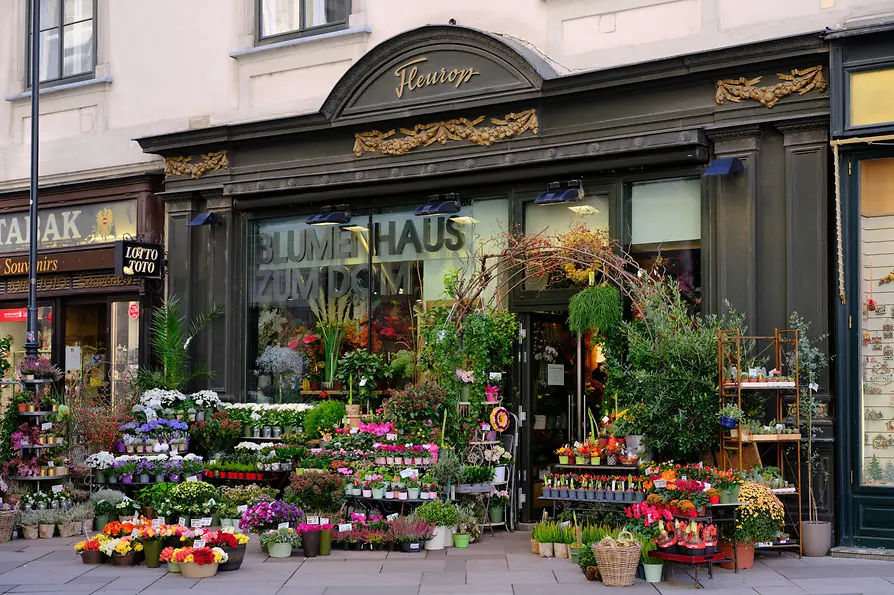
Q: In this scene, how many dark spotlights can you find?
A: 5